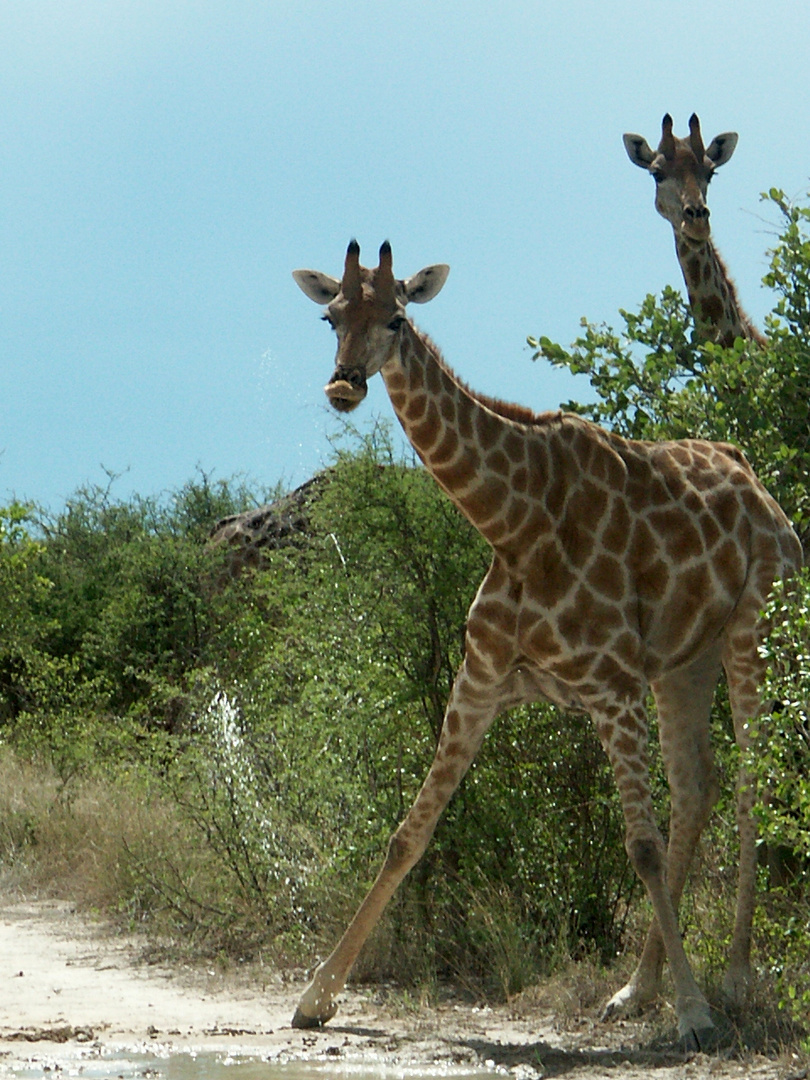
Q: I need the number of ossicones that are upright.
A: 4